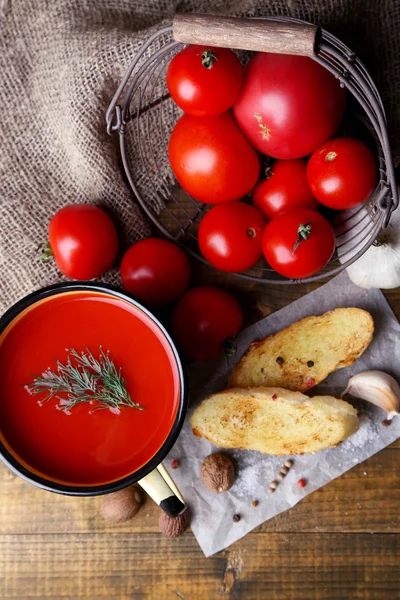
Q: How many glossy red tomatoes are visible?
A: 10